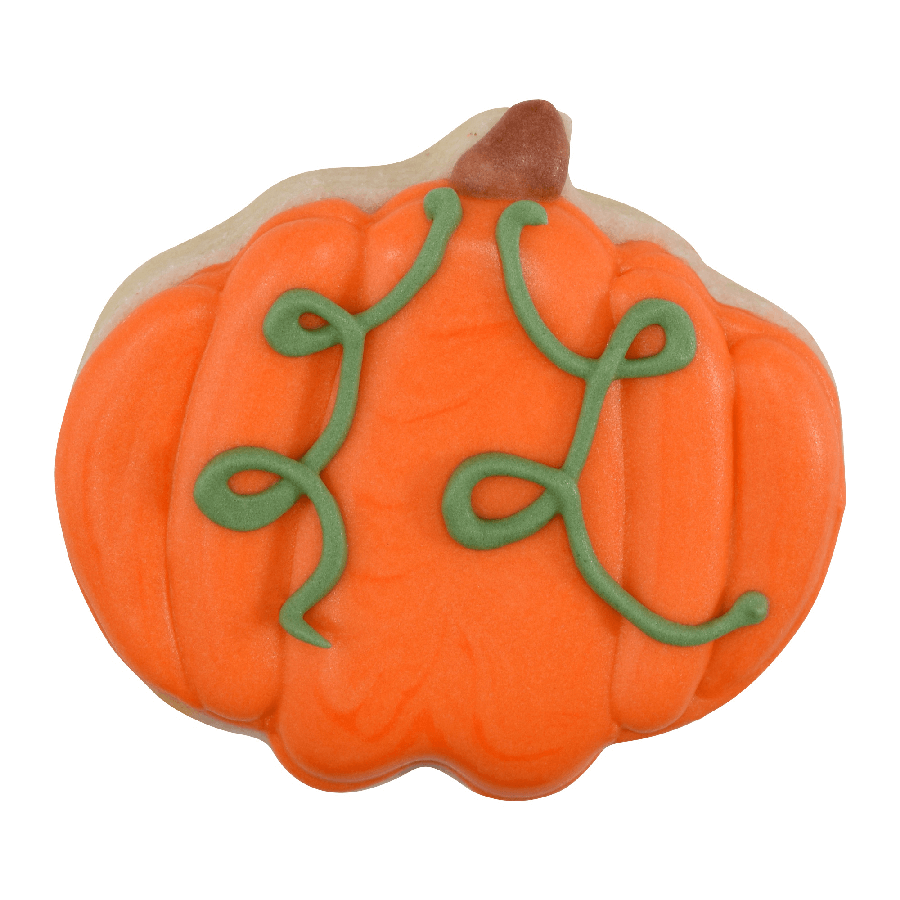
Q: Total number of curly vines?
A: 2